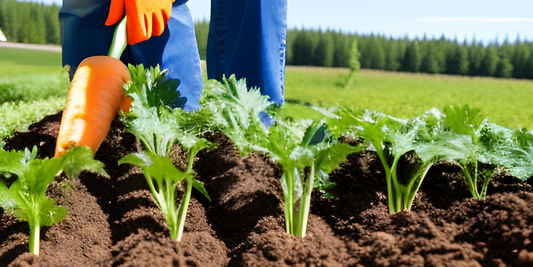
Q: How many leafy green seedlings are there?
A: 5